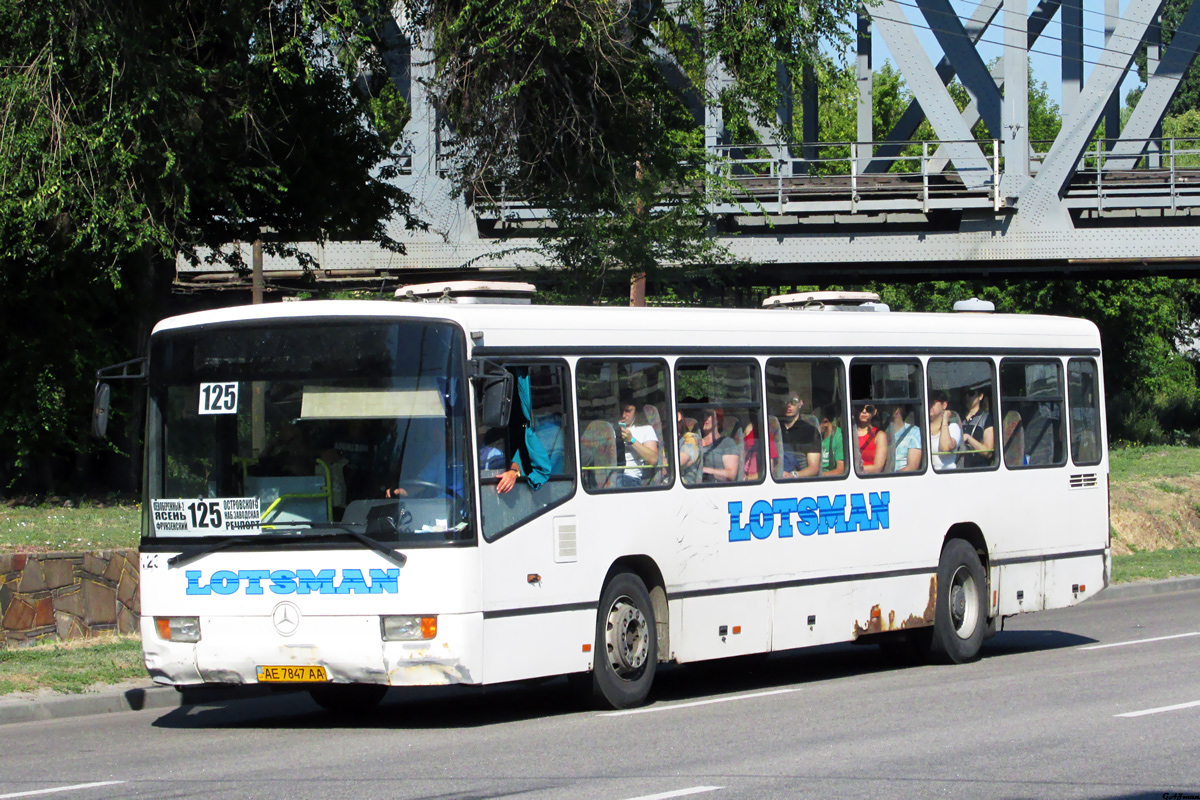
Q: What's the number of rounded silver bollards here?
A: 0